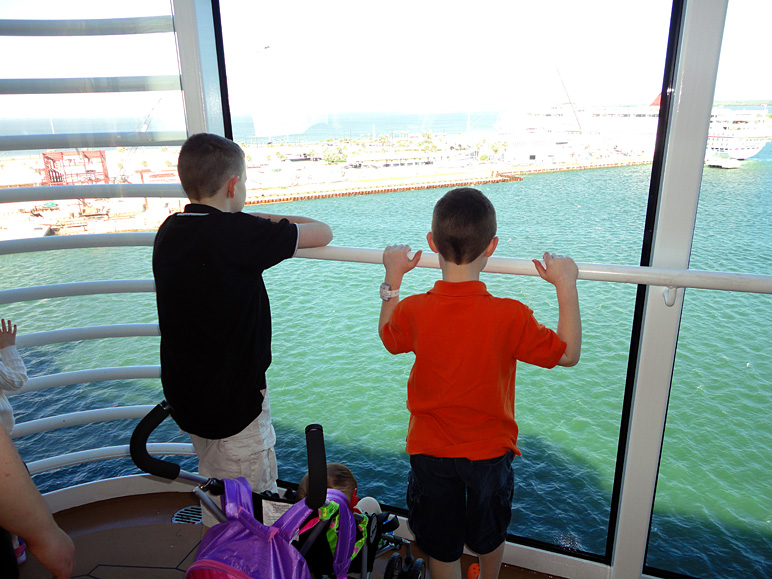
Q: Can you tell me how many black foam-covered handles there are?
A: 2